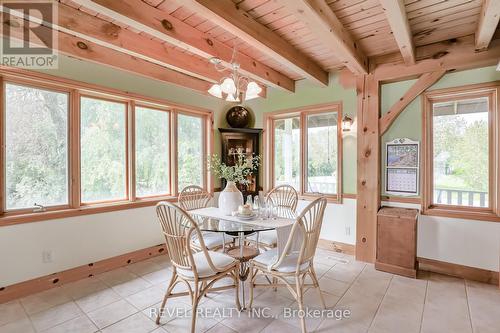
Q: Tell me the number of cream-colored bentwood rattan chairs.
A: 4